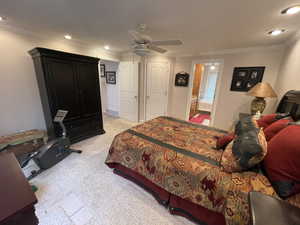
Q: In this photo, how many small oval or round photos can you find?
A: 4